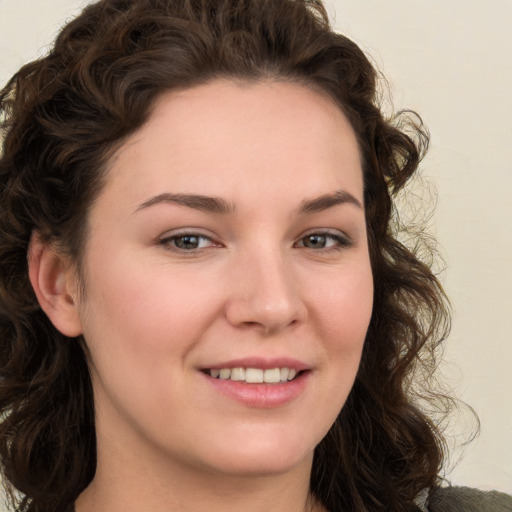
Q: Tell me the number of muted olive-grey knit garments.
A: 1